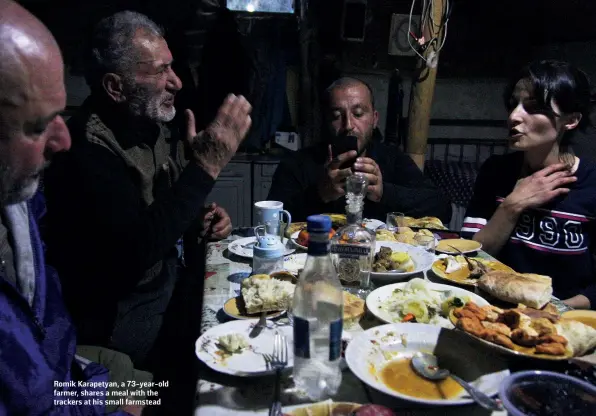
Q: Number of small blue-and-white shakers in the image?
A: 1